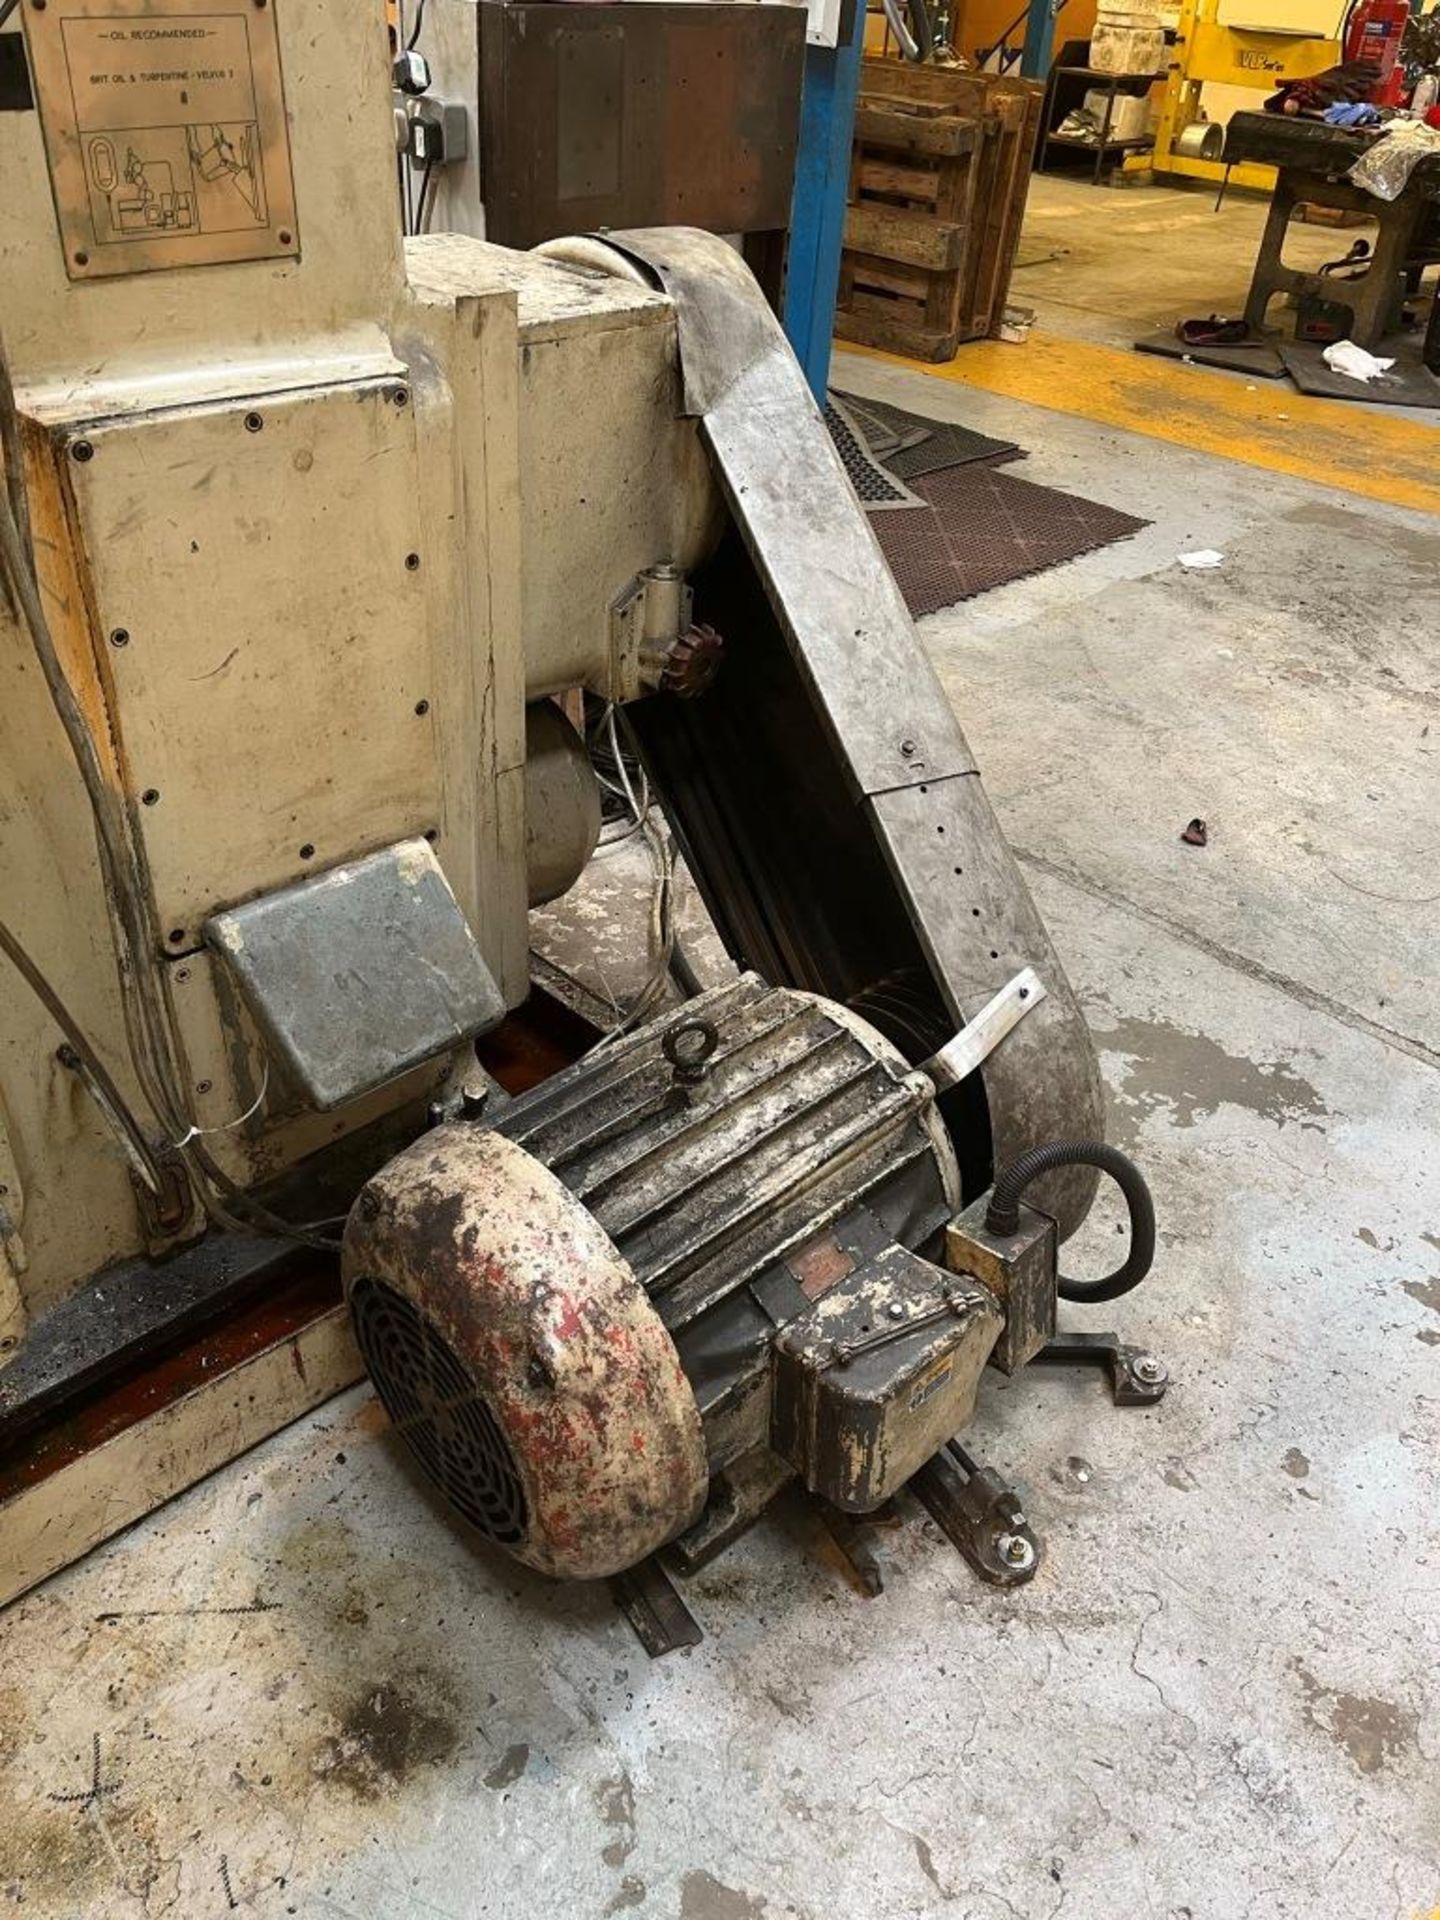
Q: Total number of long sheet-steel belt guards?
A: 1